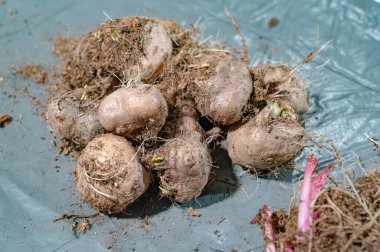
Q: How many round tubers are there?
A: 8